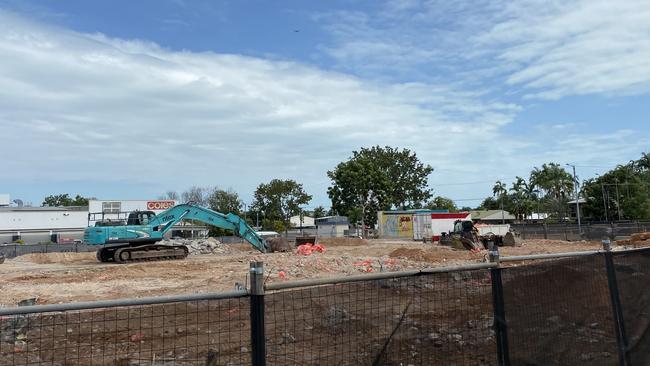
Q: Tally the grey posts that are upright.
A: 3